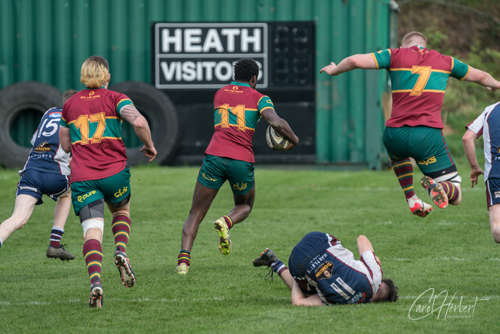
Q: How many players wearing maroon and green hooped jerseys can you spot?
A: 3